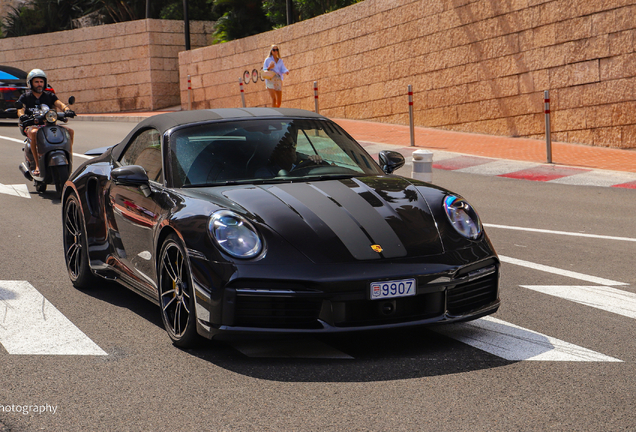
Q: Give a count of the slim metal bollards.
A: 5